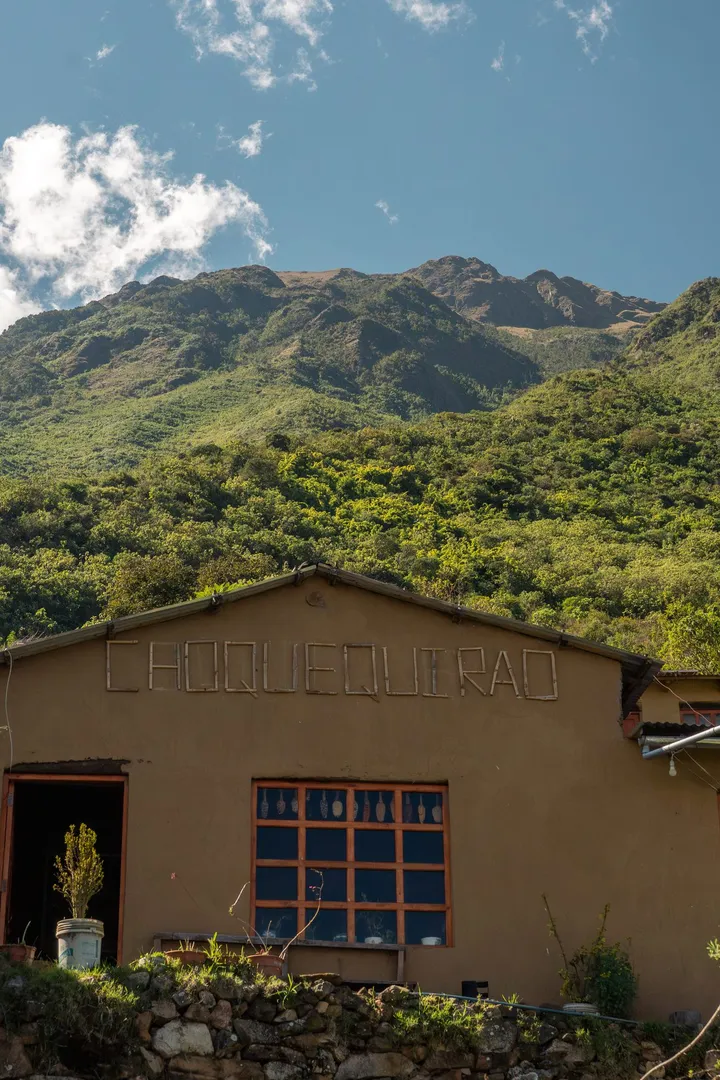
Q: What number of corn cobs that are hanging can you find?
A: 13